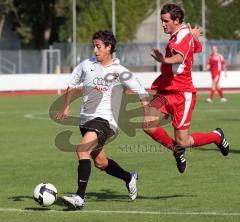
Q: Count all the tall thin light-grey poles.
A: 4